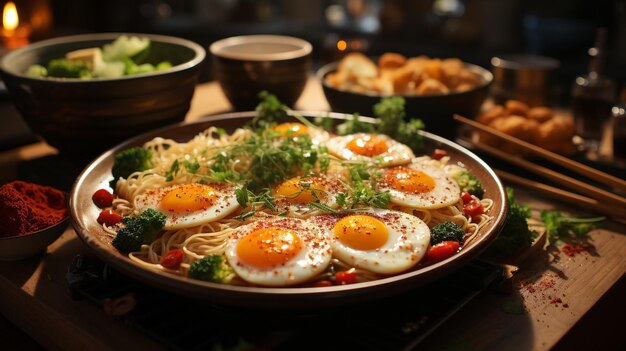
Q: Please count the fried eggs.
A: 7